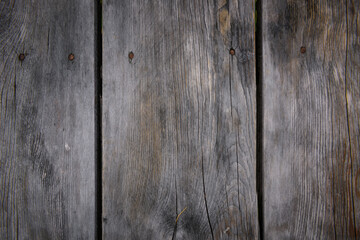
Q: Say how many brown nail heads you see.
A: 5